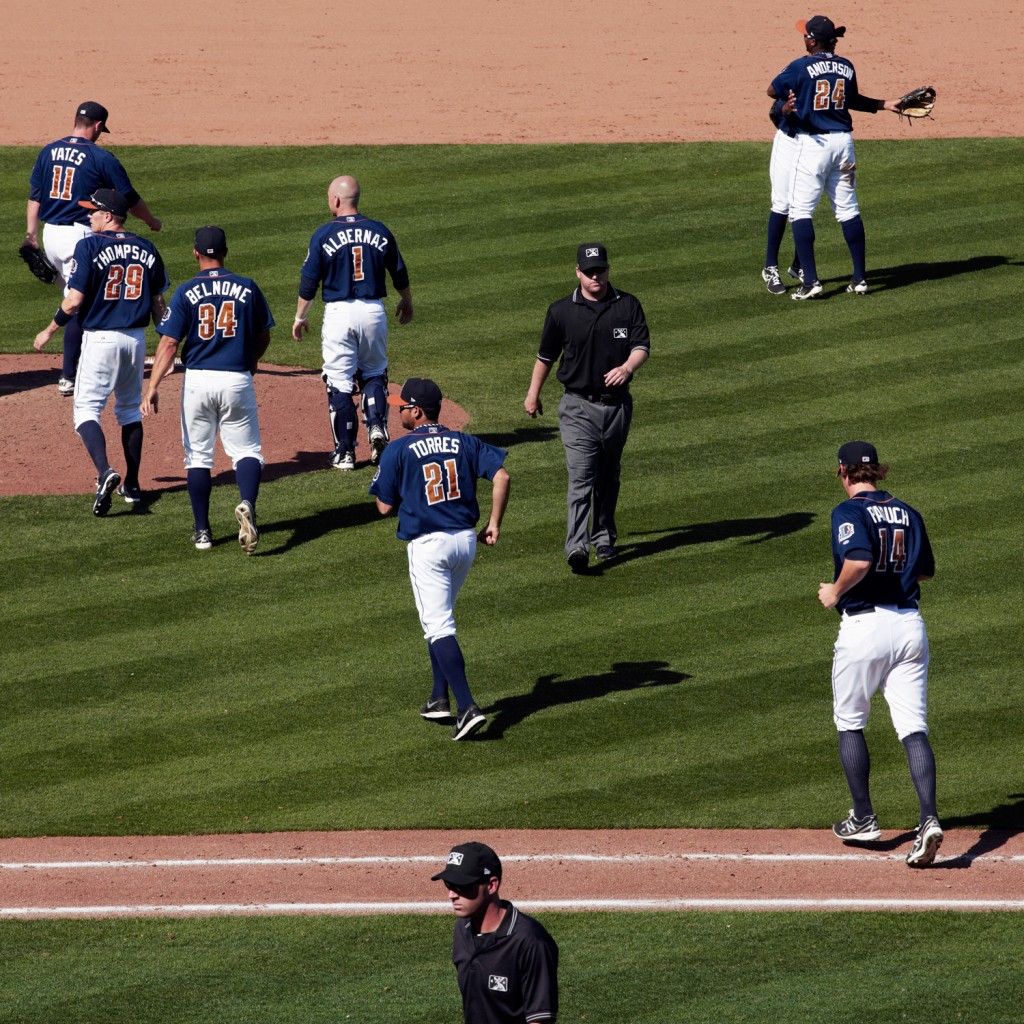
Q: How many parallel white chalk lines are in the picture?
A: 2